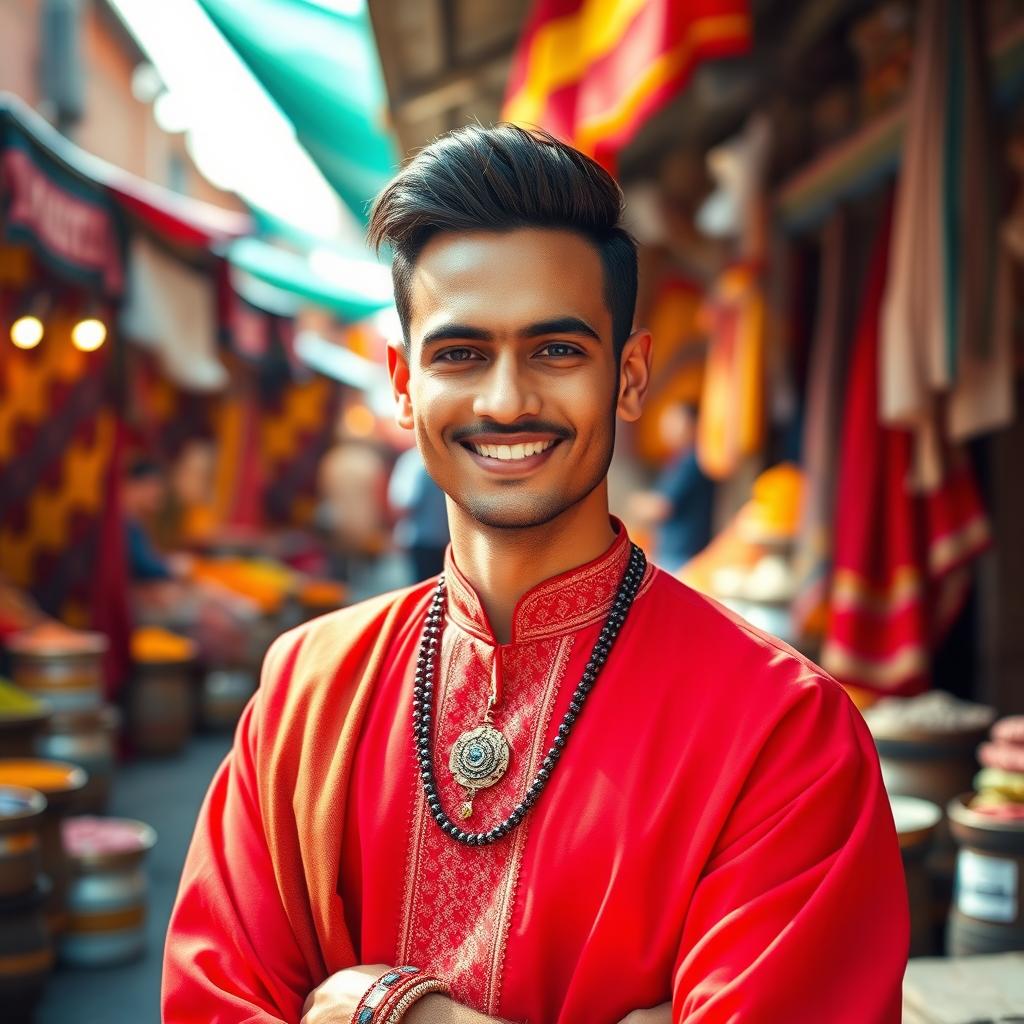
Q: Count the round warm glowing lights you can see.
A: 2